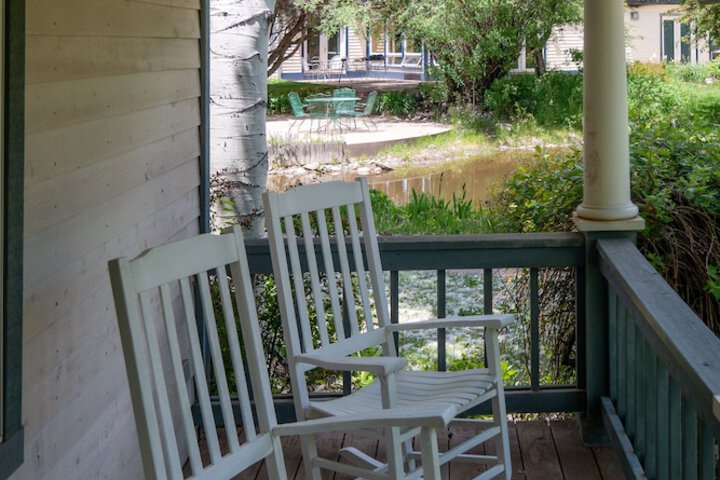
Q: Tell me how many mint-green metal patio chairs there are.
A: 4